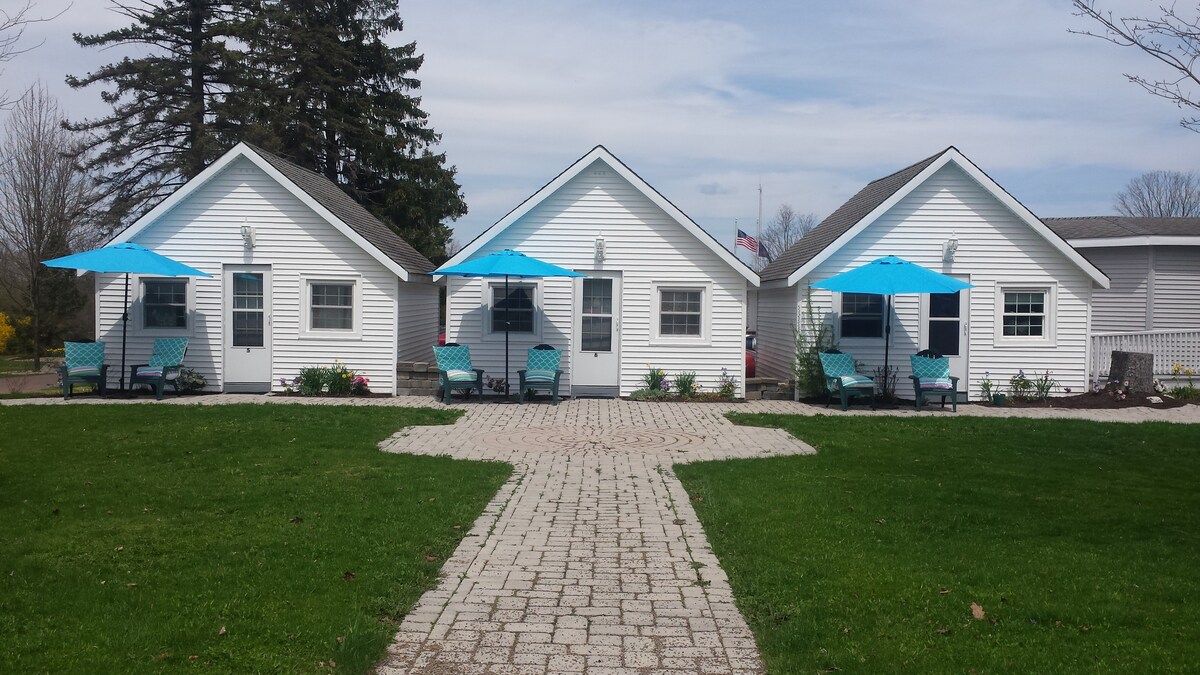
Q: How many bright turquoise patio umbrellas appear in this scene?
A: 3